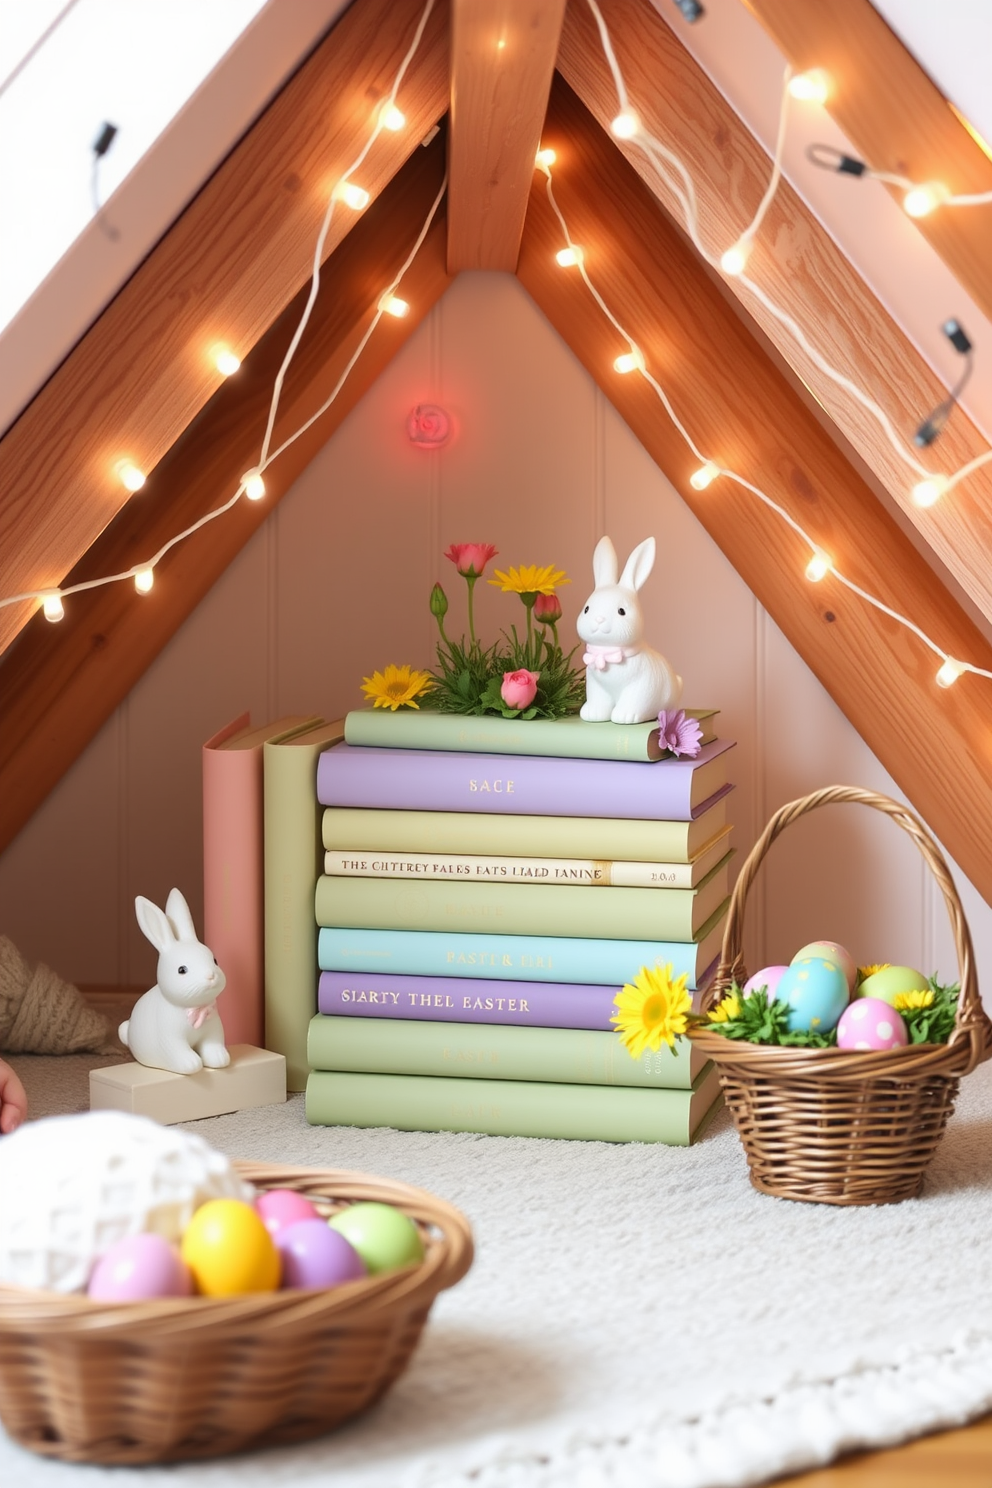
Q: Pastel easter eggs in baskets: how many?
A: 10